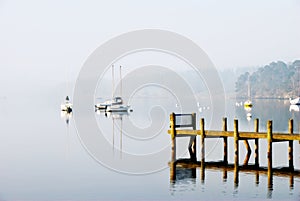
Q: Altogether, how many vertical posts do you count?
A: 8